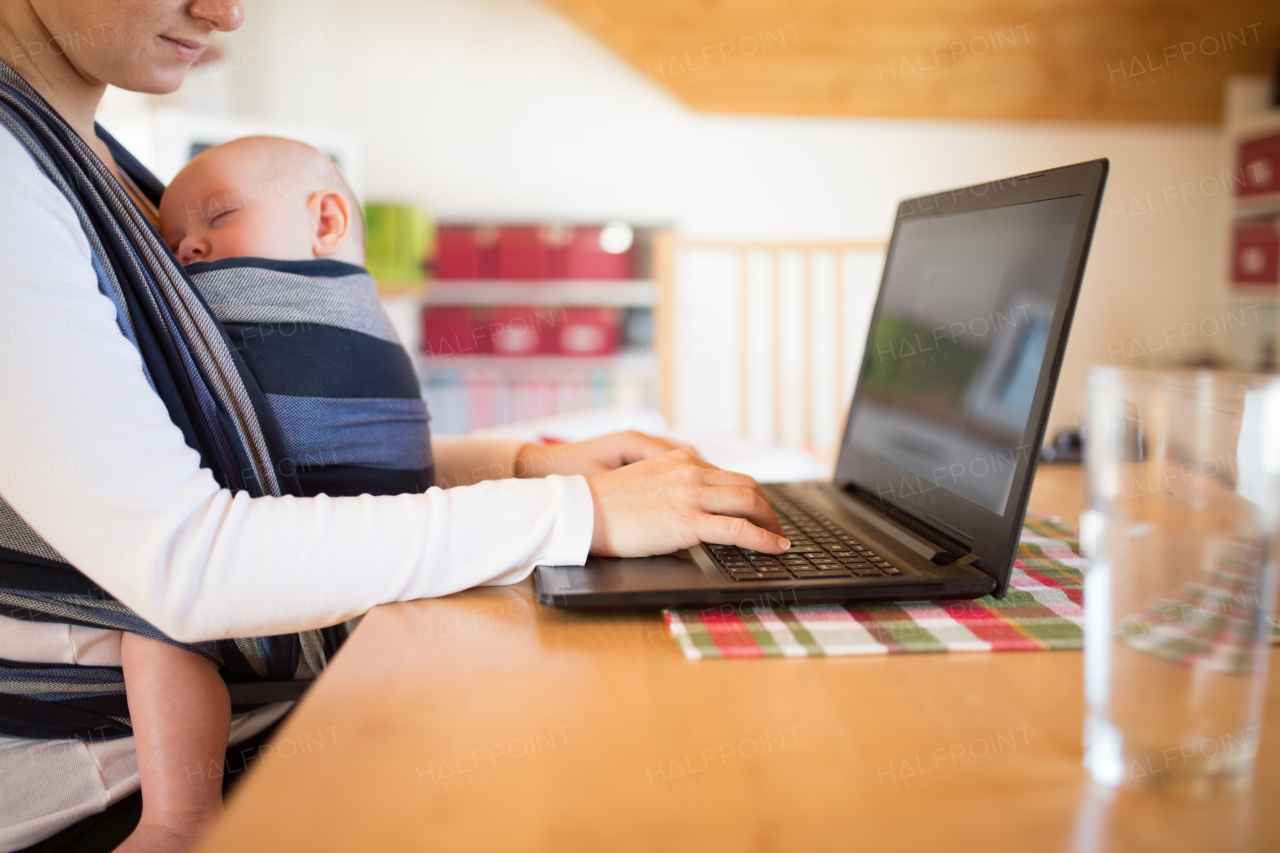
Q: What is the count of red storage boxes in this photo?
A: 8